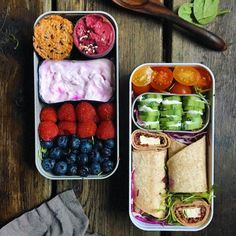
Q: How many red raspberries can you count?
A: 8